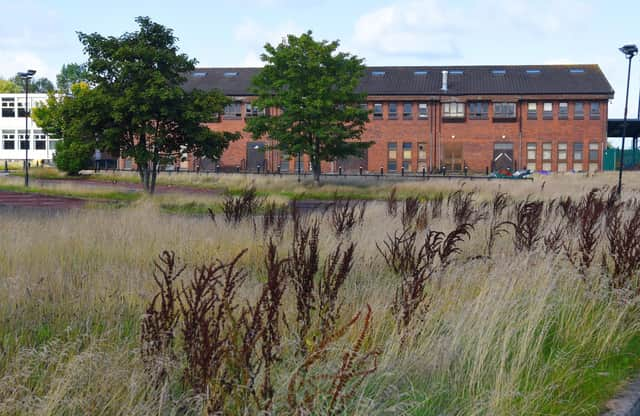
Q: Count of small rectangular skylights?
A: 8